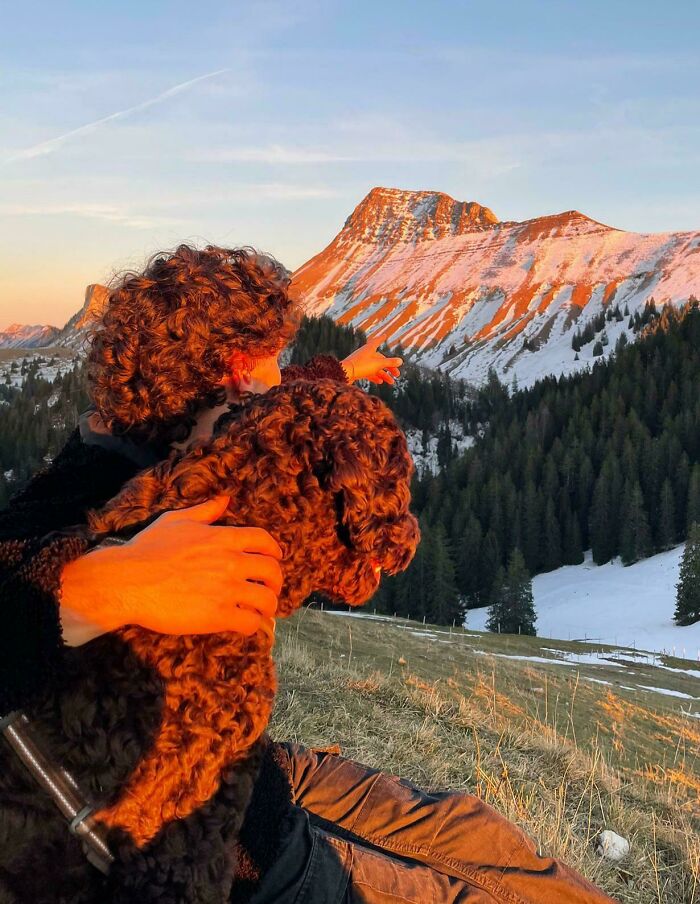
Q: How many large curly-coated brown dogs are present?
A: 1